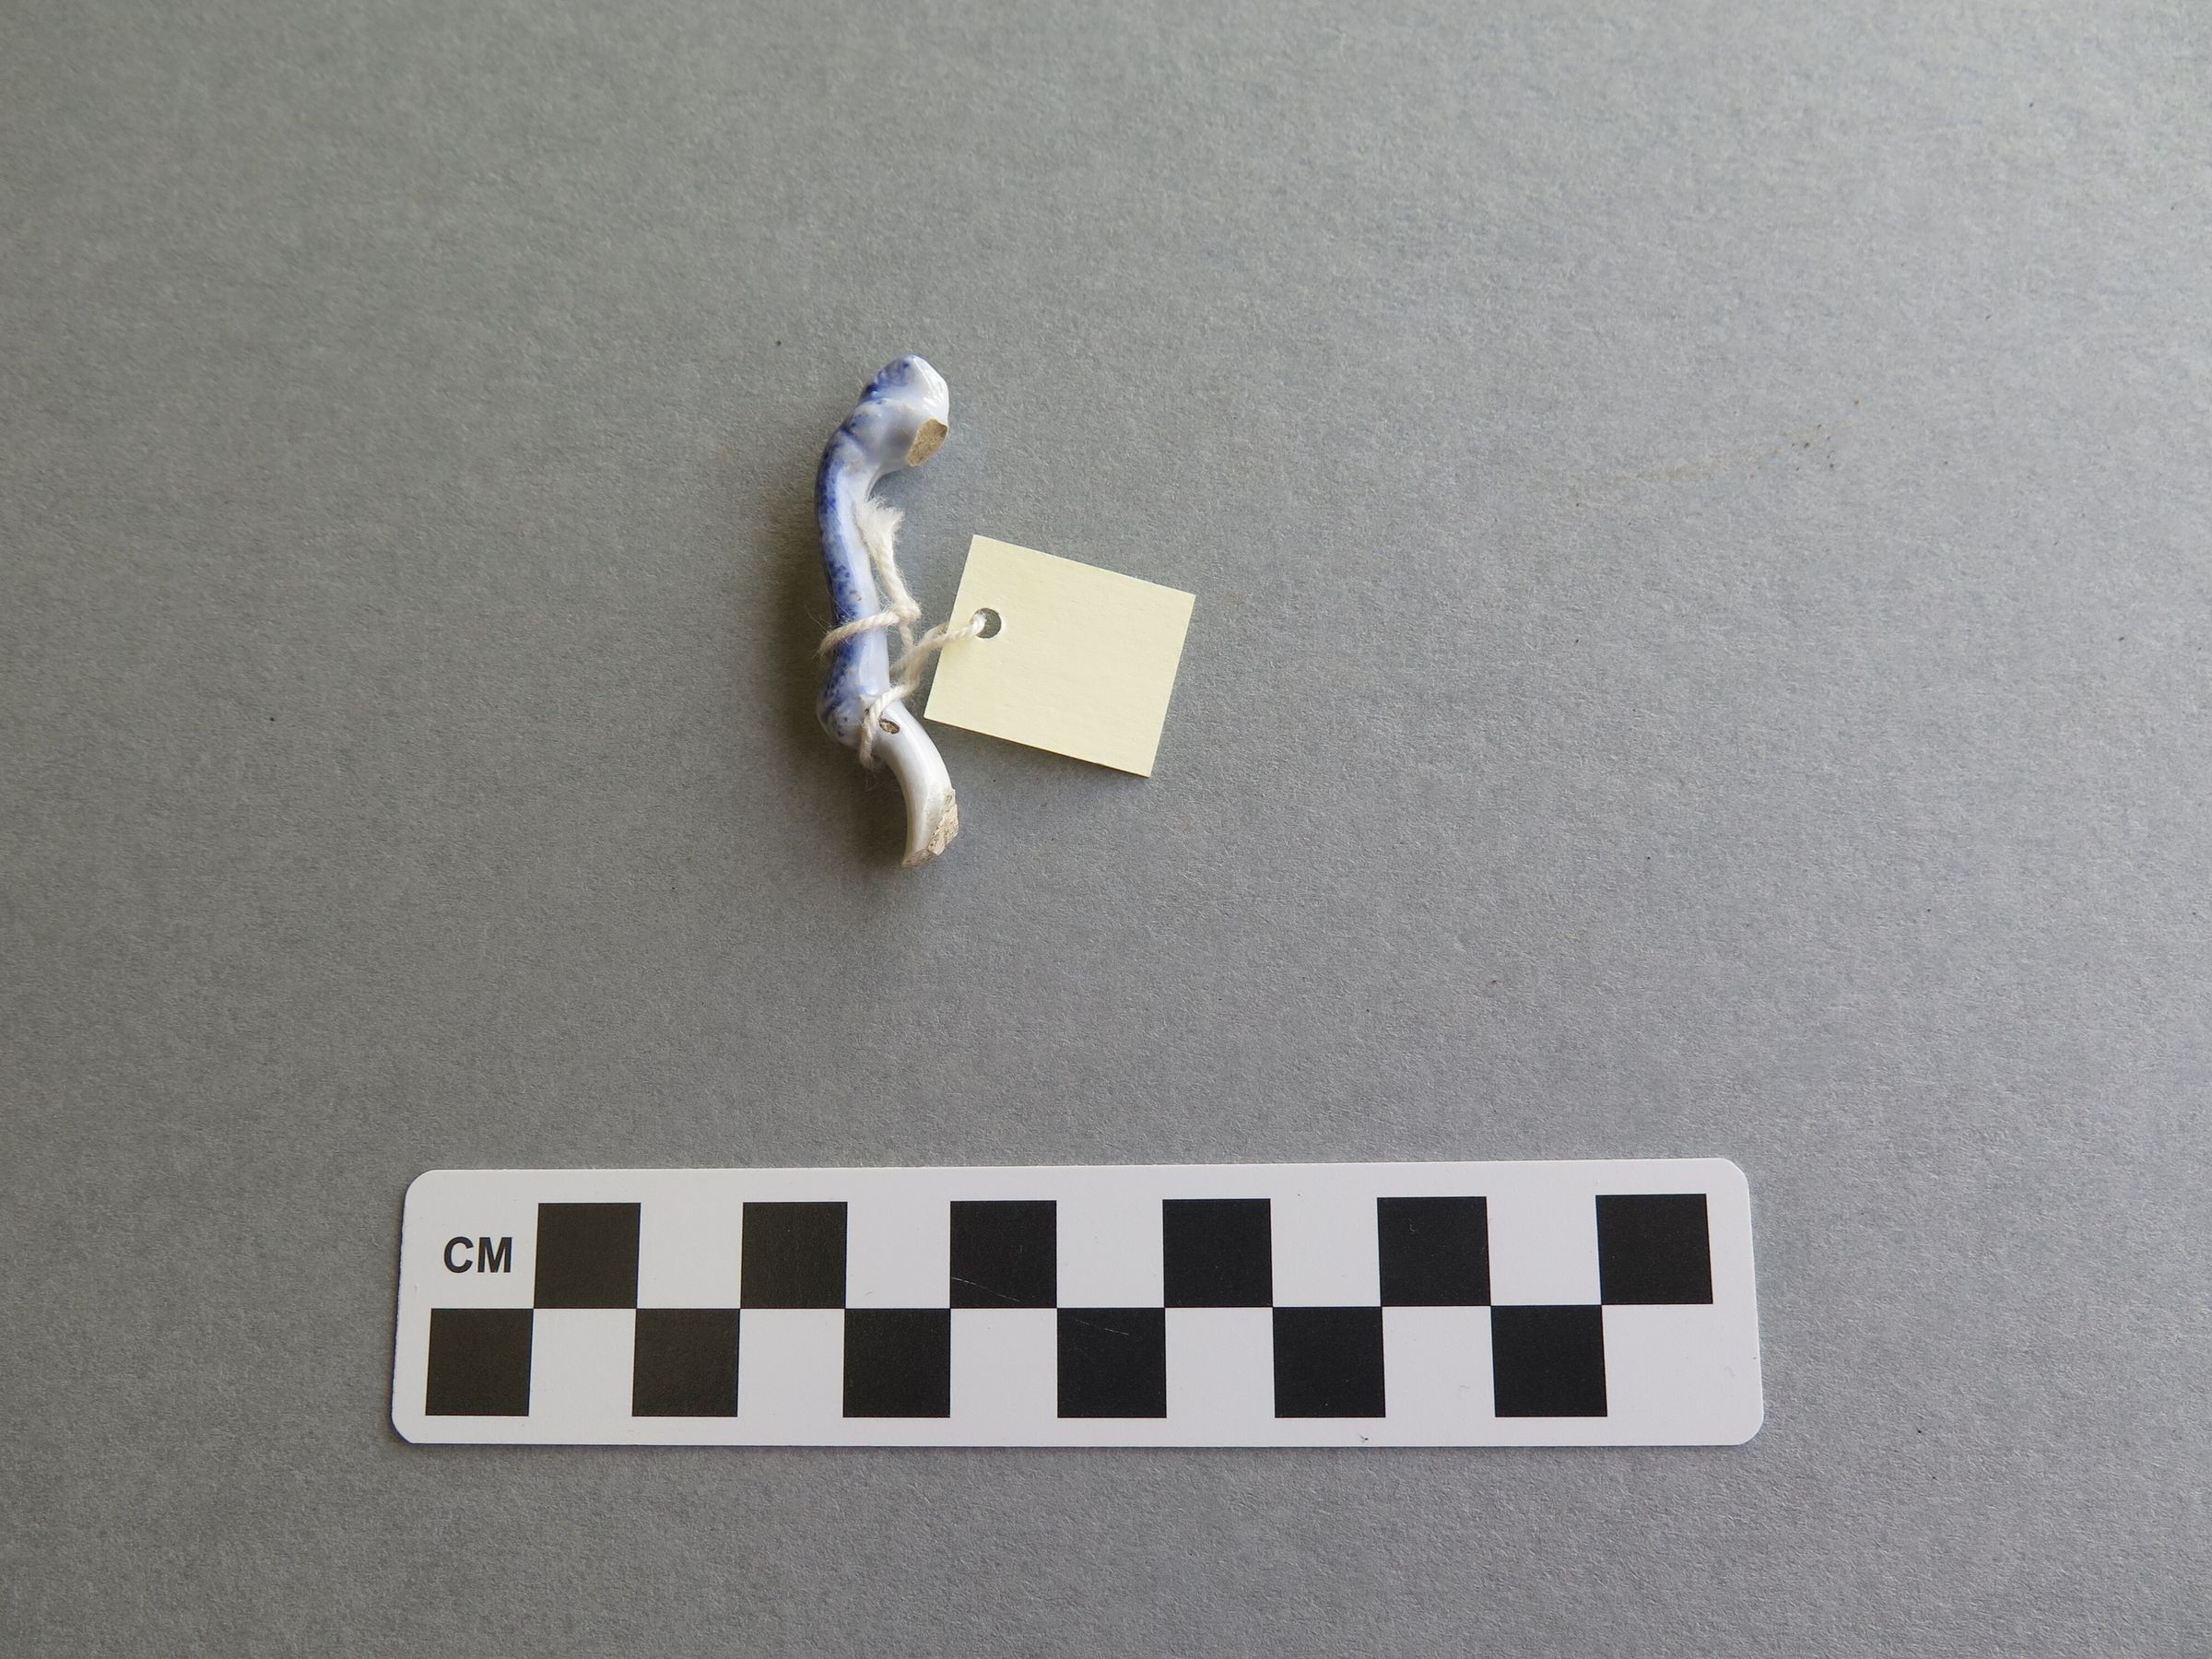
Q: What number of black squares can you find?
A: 12